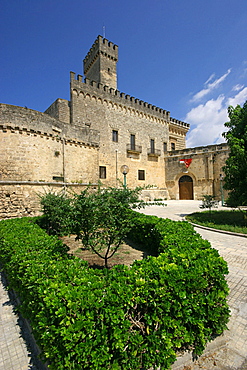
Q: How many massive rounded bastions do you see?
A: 1